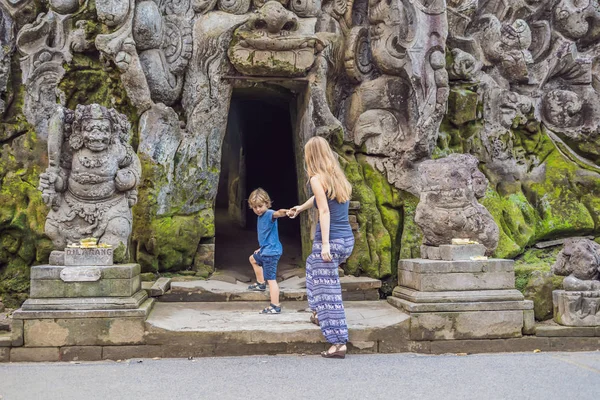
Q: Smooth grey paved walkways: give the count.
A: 1